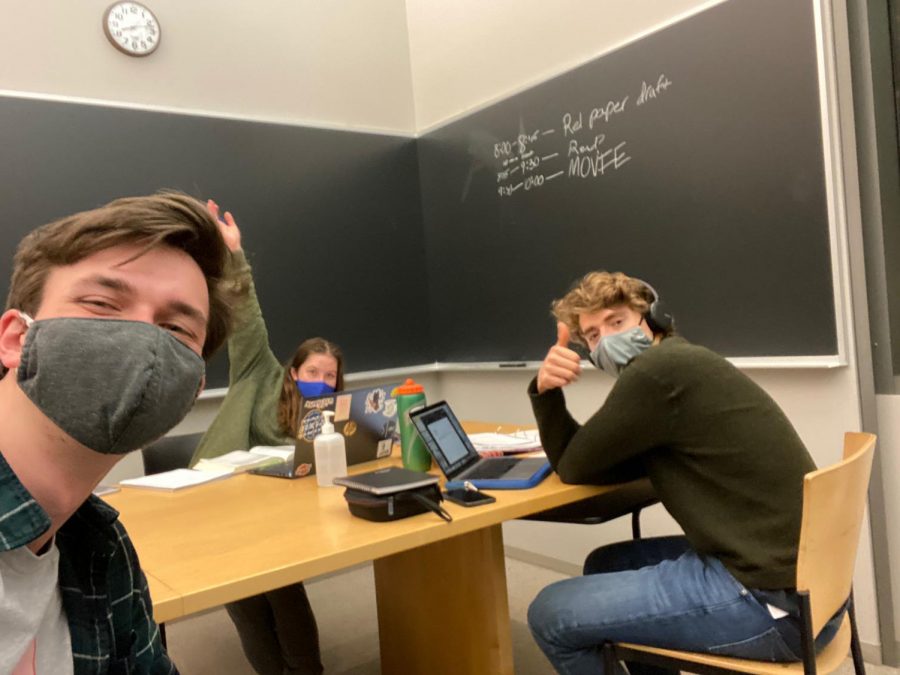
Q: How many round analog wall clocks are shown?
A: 1